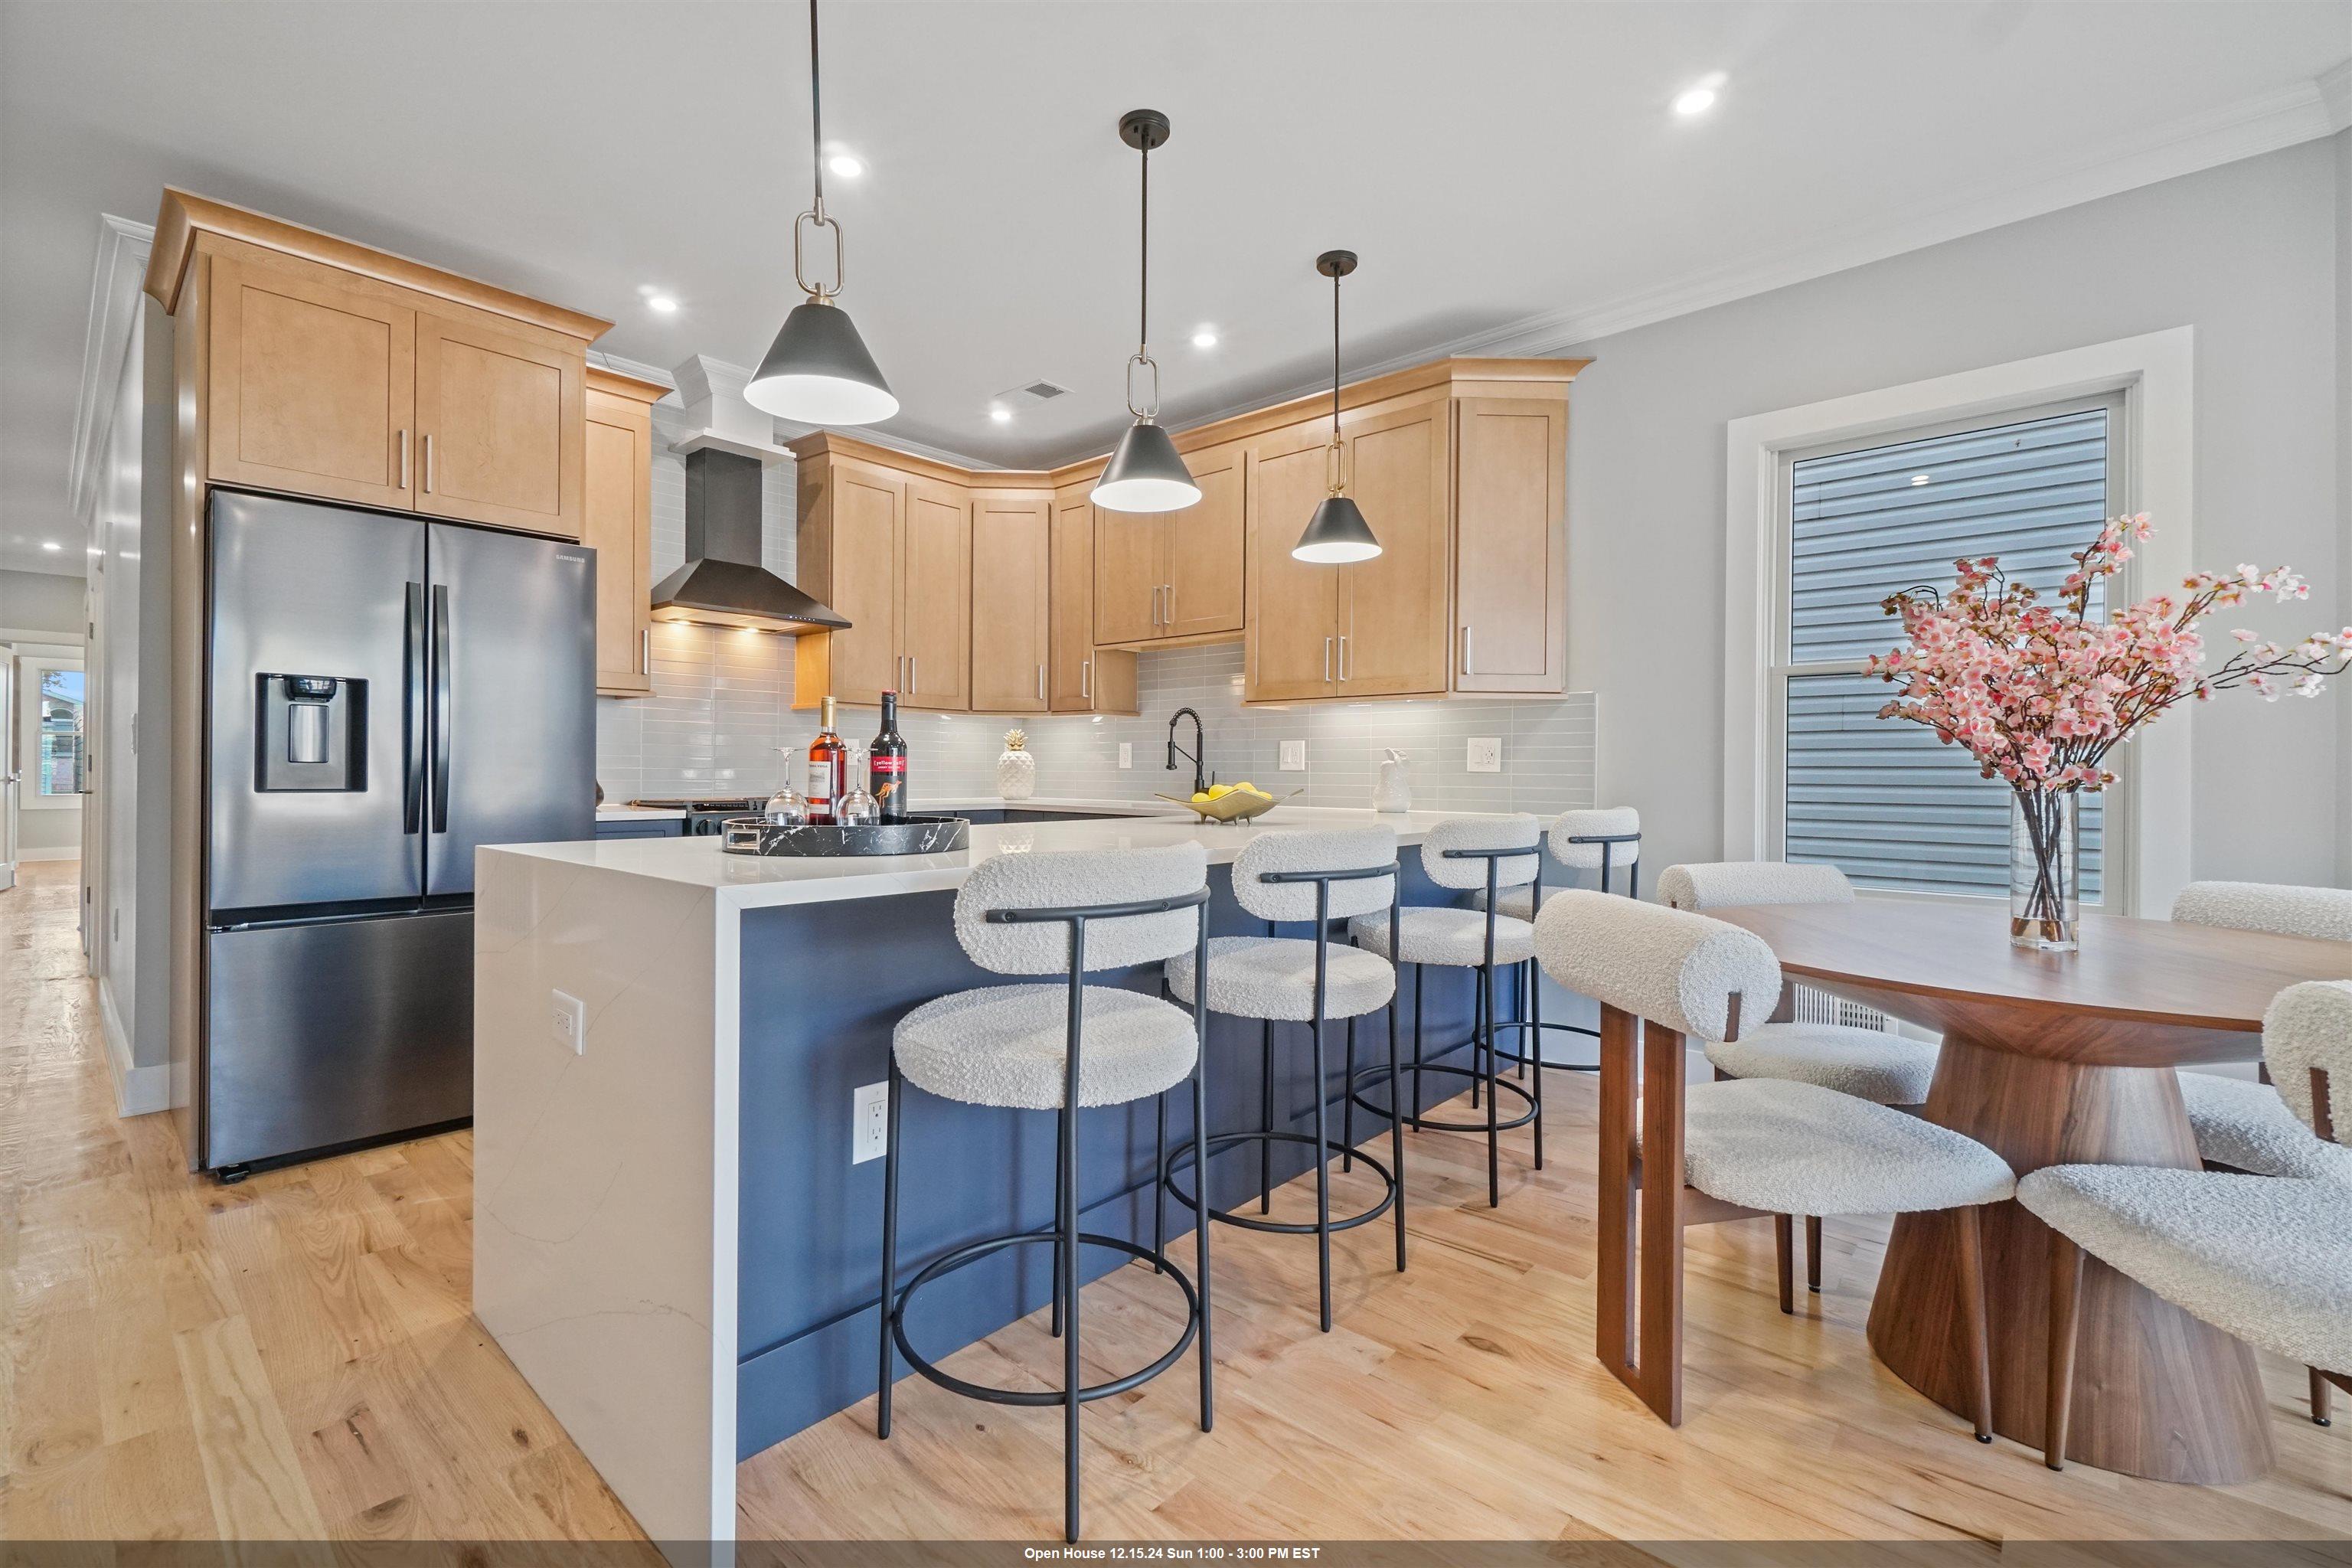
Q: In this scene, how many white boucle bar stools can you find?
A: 4